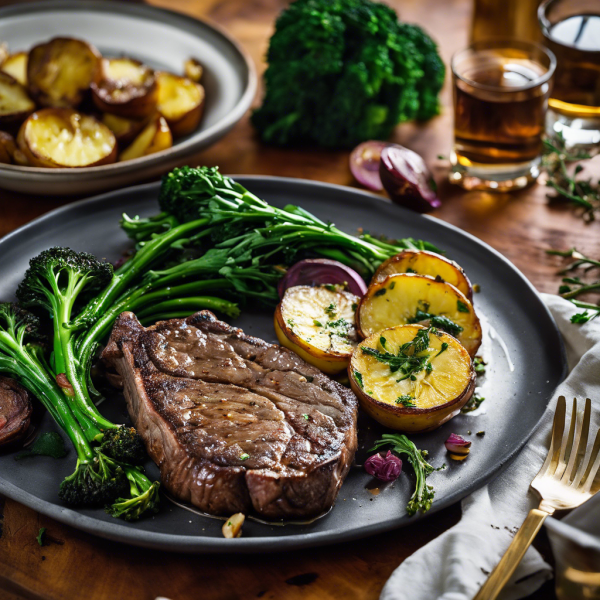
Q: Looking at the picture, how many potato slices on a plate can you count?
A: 4